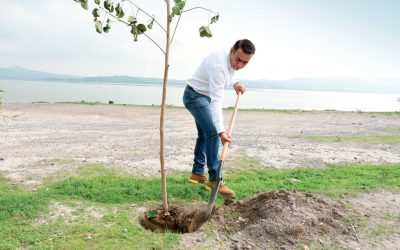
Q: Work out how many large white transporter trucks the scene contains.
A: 0